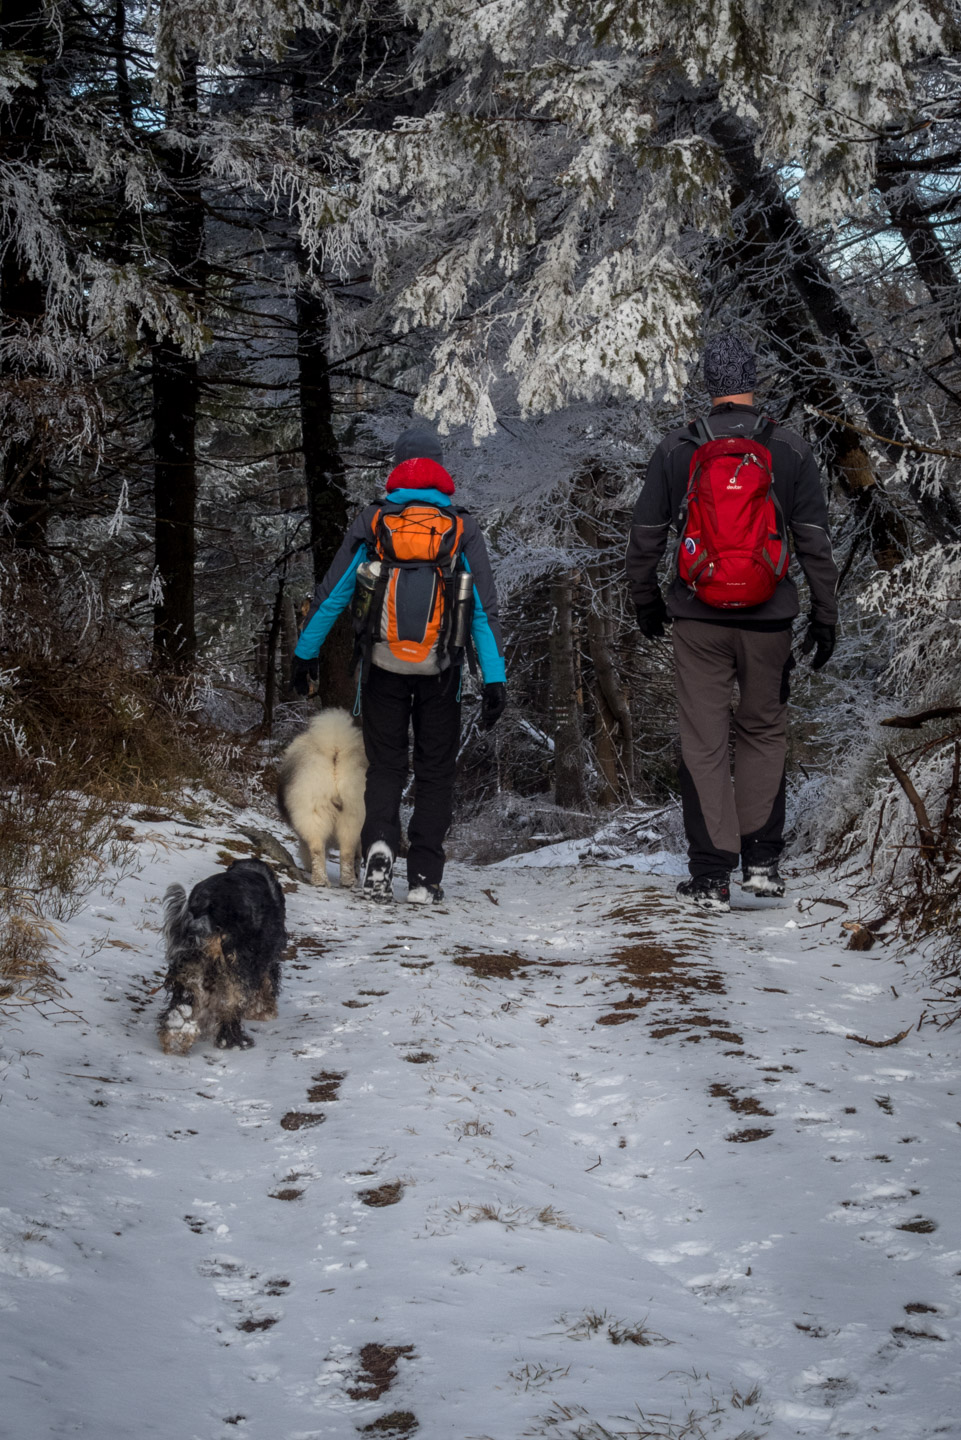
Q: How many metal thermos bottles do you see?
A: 1